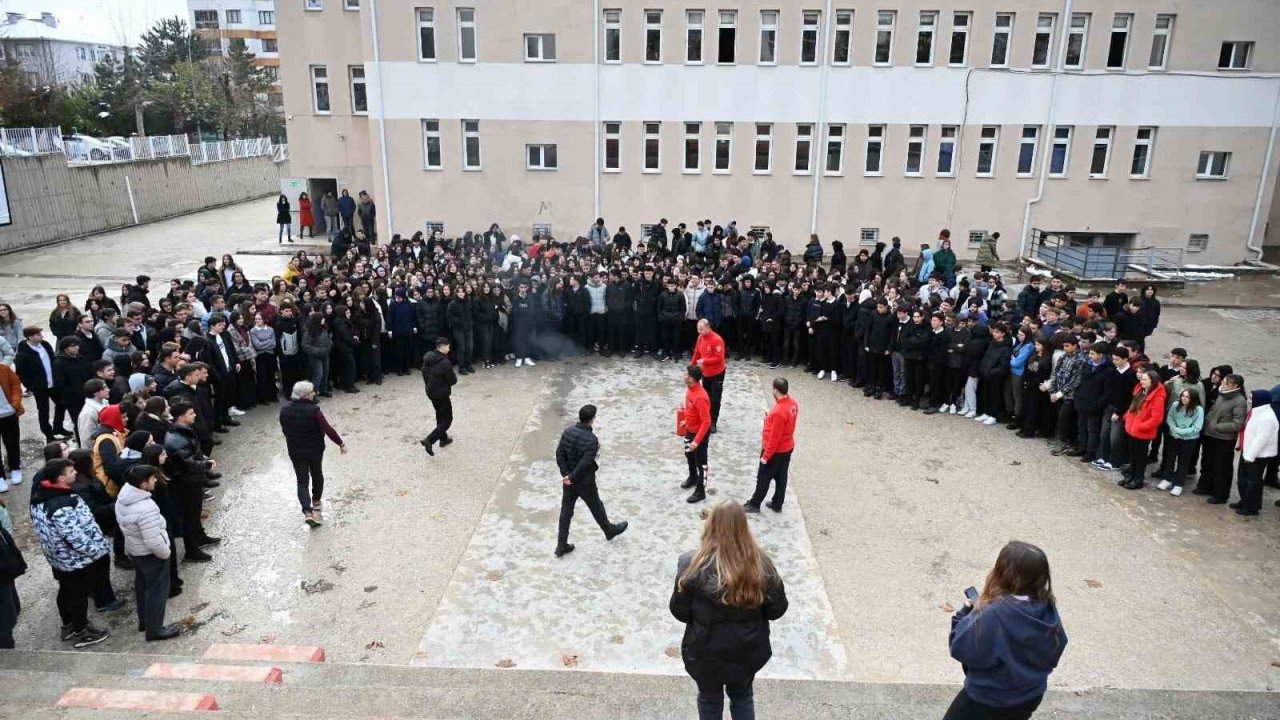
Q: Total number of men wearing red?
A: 3